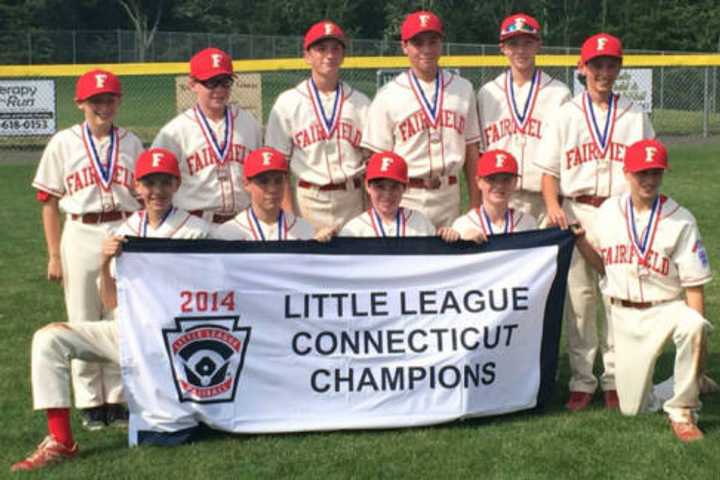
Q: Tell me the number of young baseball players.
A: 11